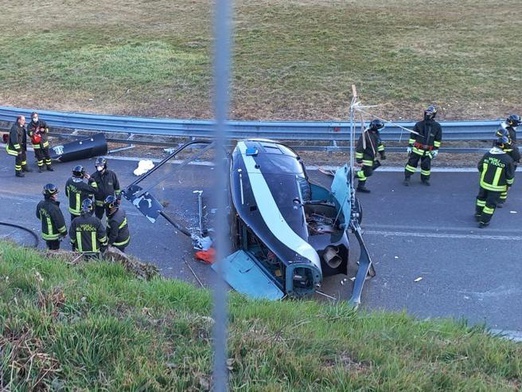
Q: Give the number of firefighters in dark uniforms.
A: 12